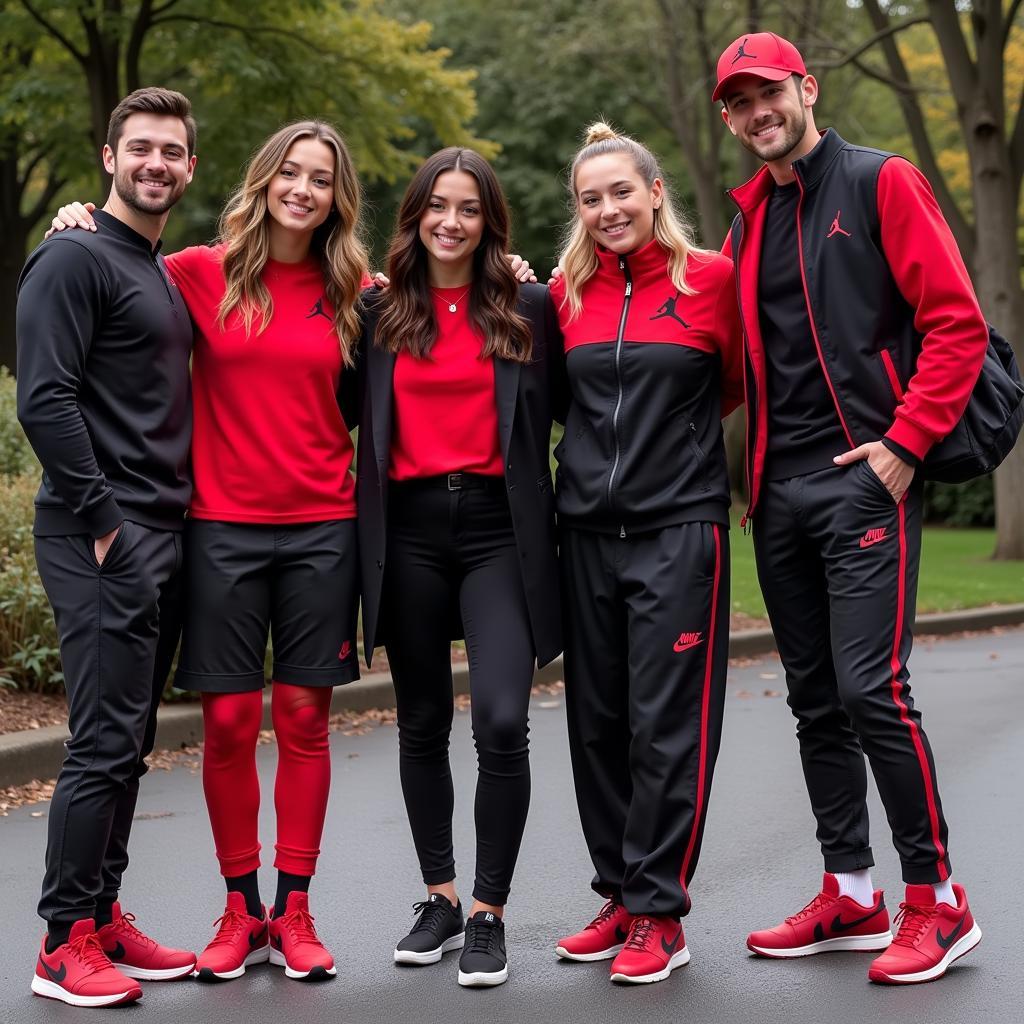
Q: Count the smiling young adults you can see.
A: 5